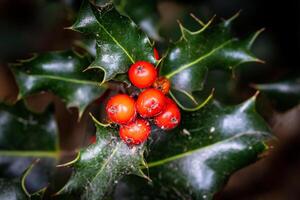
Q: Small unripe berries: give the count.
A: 1